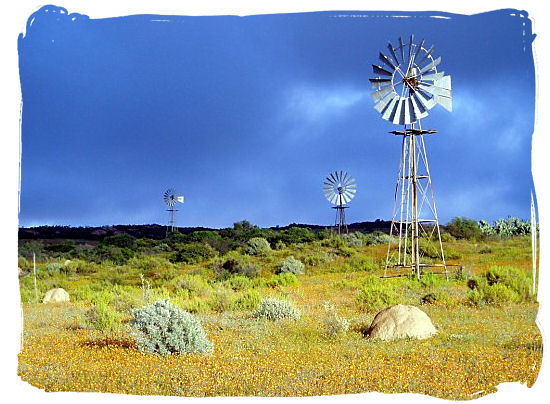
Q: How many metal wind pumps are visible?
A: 3